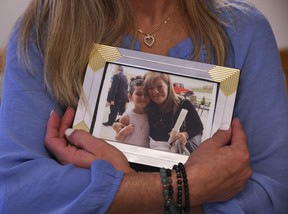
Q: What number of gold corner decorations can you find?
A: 3